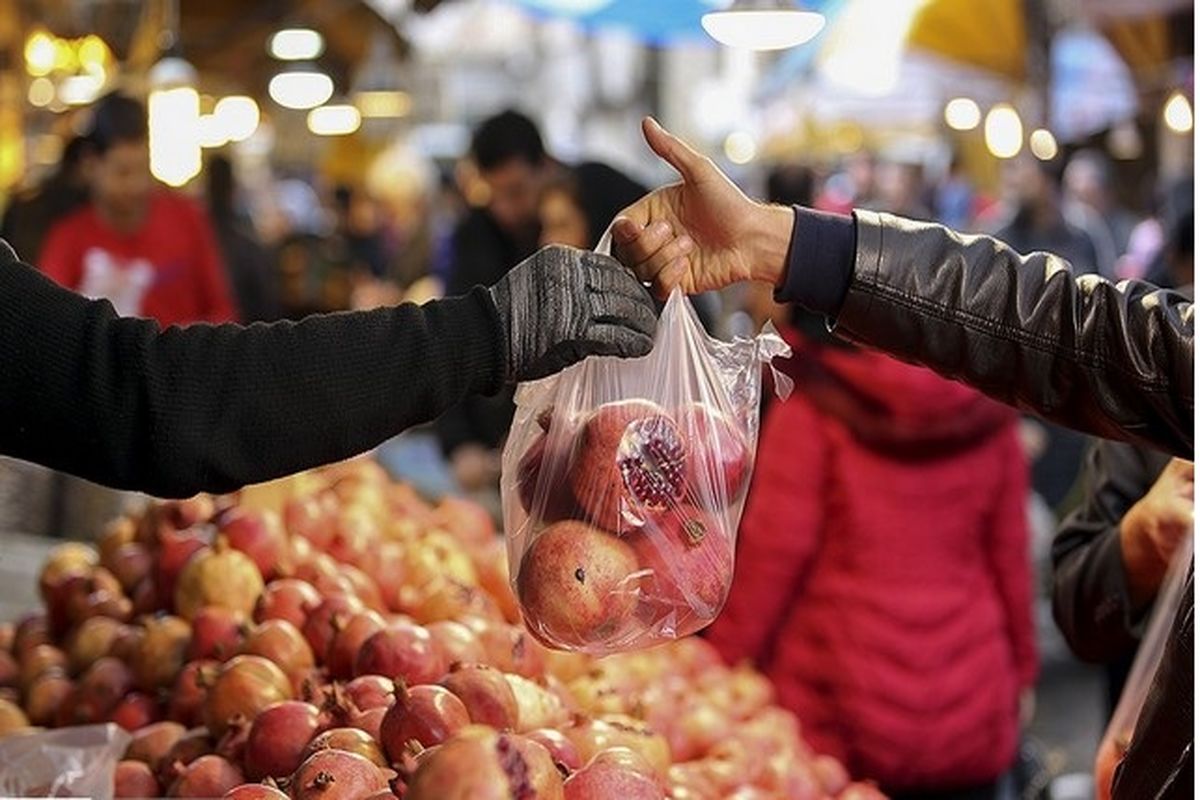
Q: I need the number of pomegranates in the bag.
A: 5